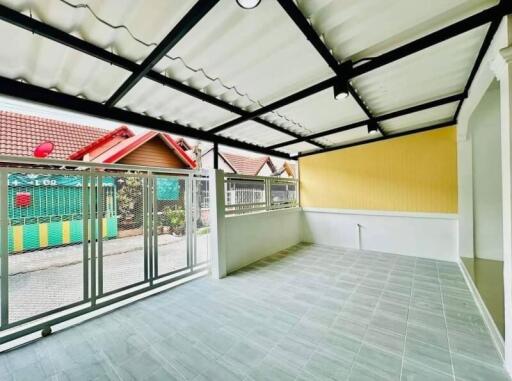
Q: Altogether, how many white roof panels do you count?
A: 11